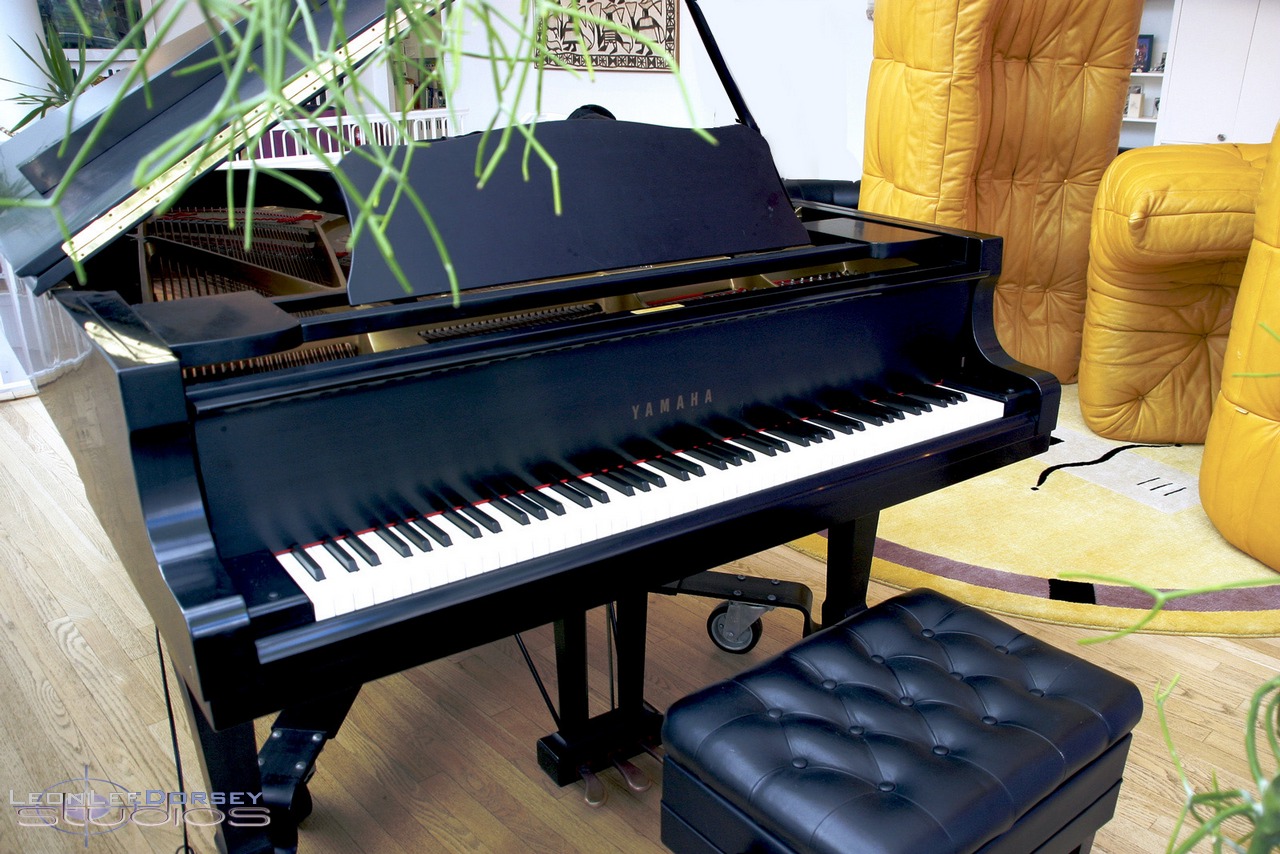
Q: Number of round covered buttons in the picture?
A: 13